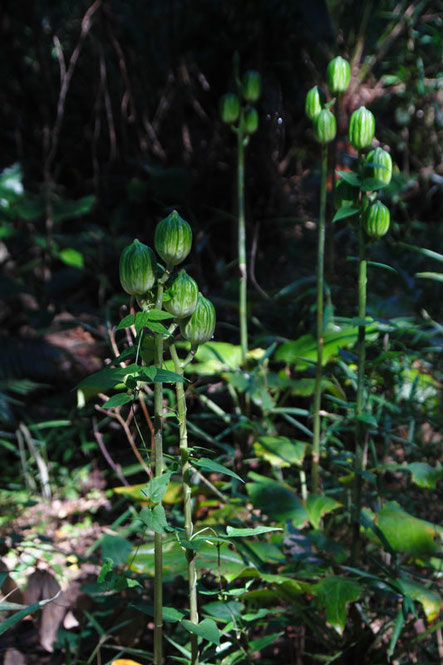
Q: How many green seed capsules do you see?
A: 13